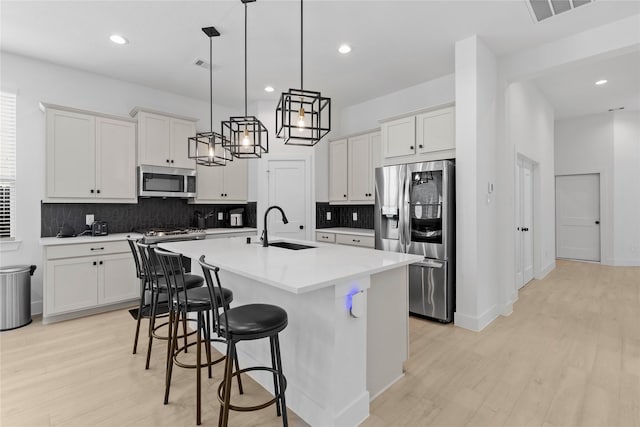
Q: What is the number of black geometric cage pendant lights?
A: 3